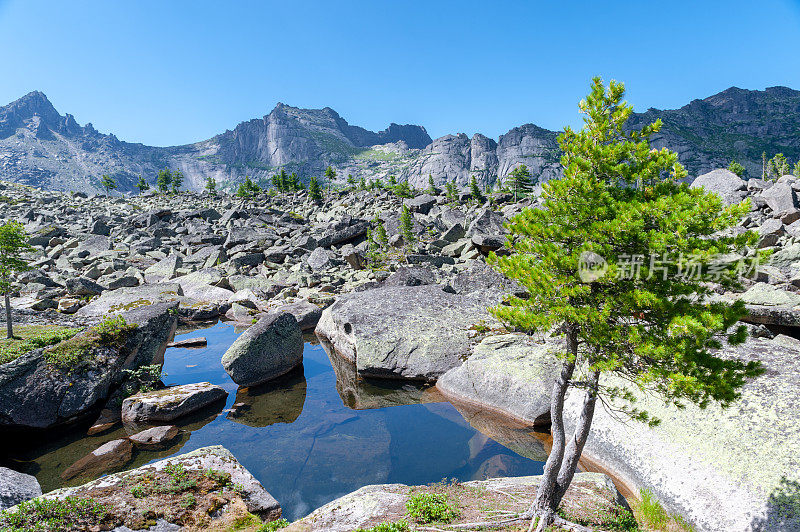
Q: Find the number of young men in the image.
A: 0